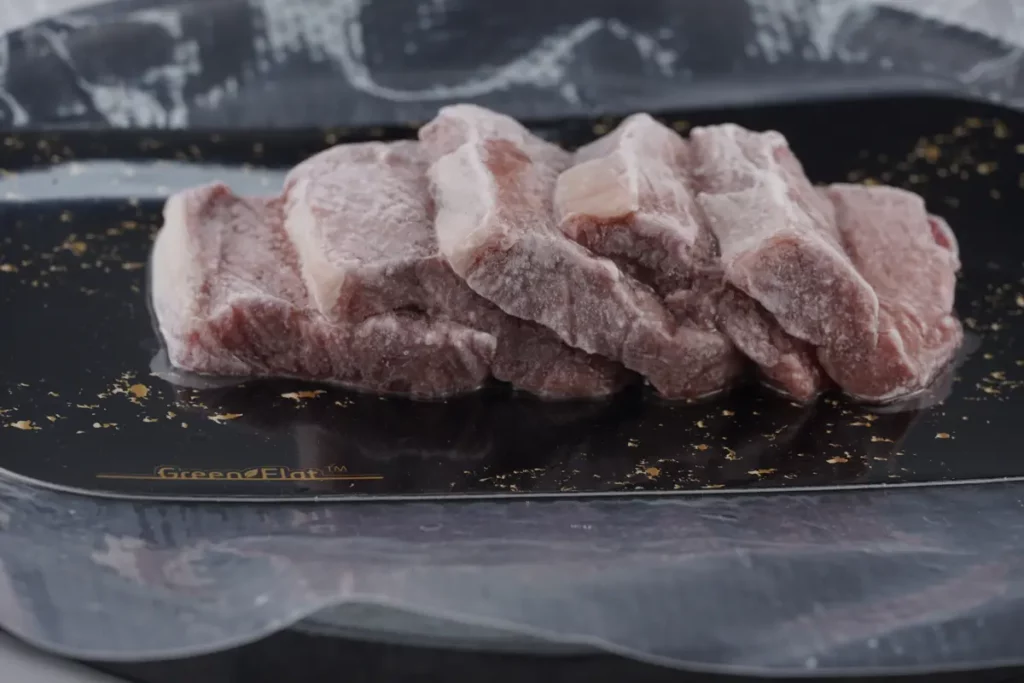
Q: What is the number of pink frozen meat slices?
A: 6